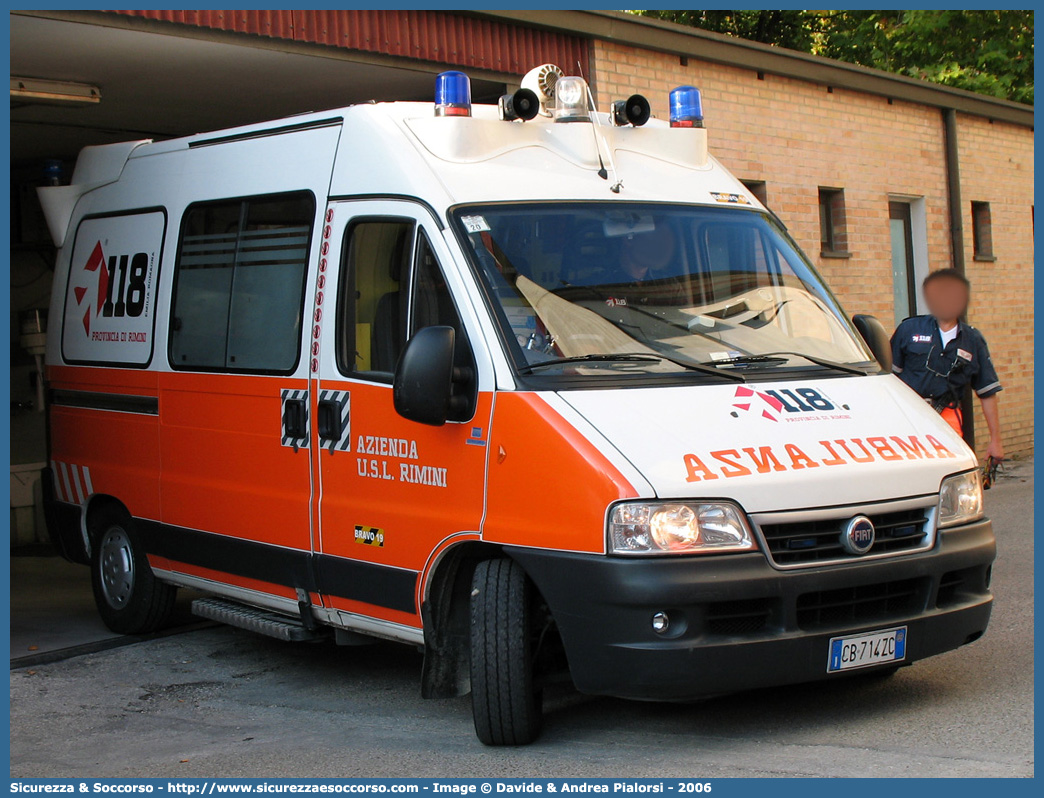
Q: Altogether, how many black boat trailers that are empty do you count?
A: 0